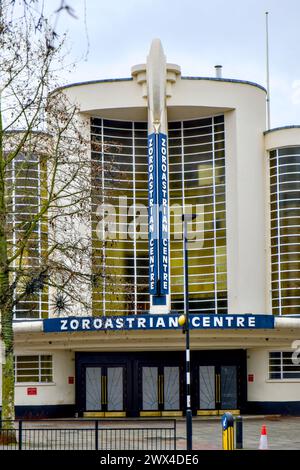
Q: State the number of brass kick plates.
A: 6